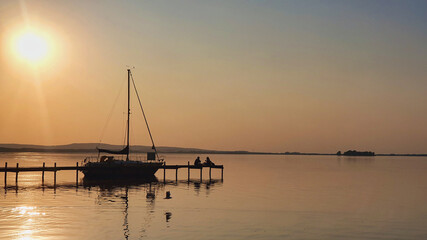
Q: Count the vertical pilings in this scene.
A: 11